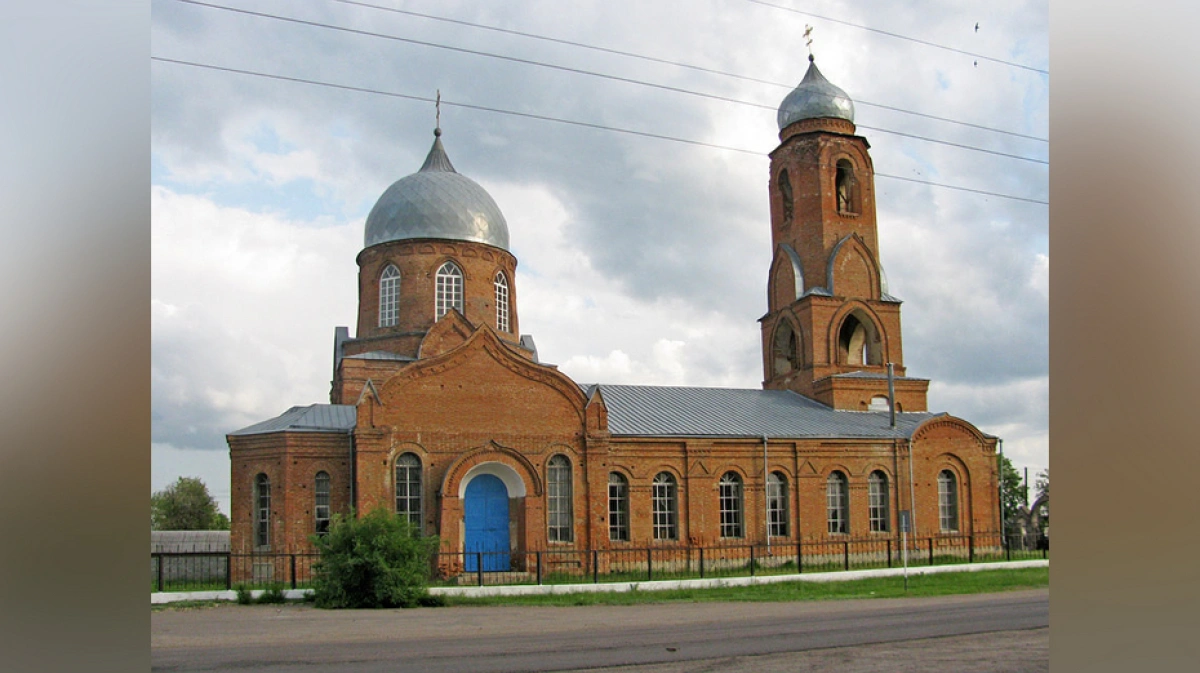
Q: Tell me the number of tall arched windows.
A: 14